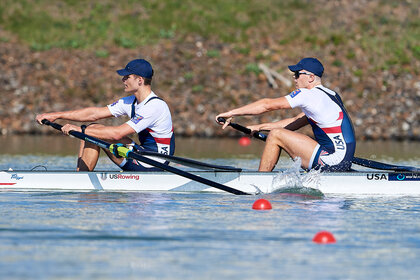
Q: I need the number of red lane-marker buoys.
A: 3